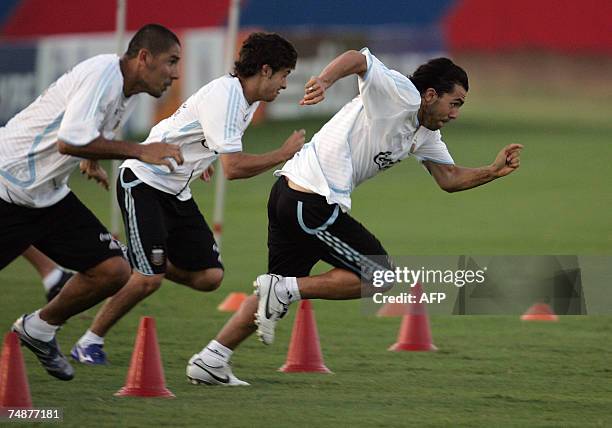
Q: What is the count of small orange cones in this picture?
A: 3